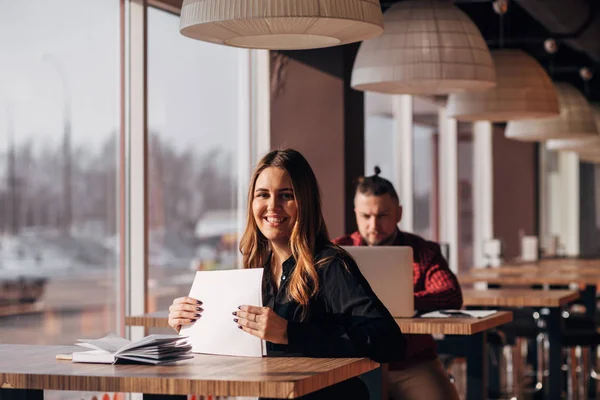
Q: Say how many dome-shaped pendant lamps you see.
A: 5